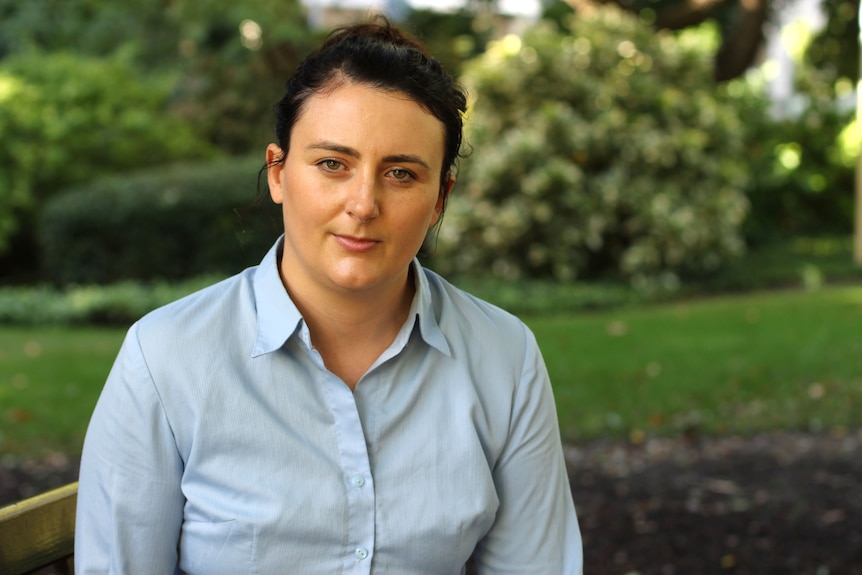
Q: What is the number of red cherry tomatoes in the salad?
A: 0